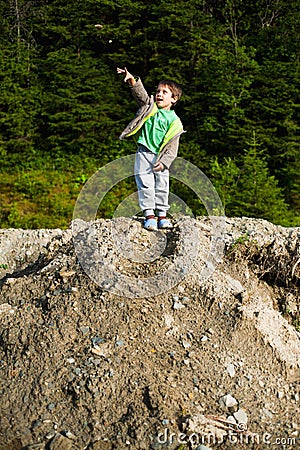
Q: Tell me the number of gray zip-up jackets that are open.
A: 1